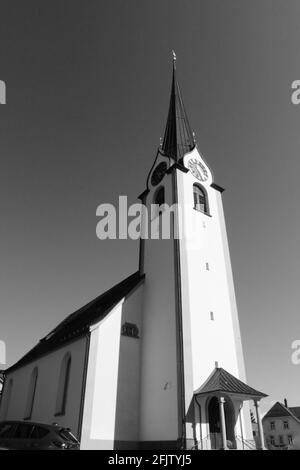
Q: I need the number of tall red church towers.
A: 0